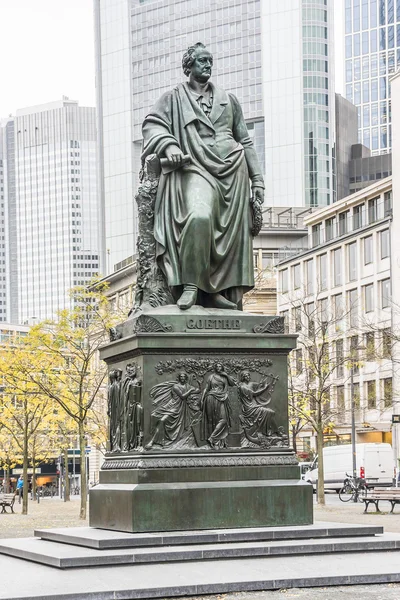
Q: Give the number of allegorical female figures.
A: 3